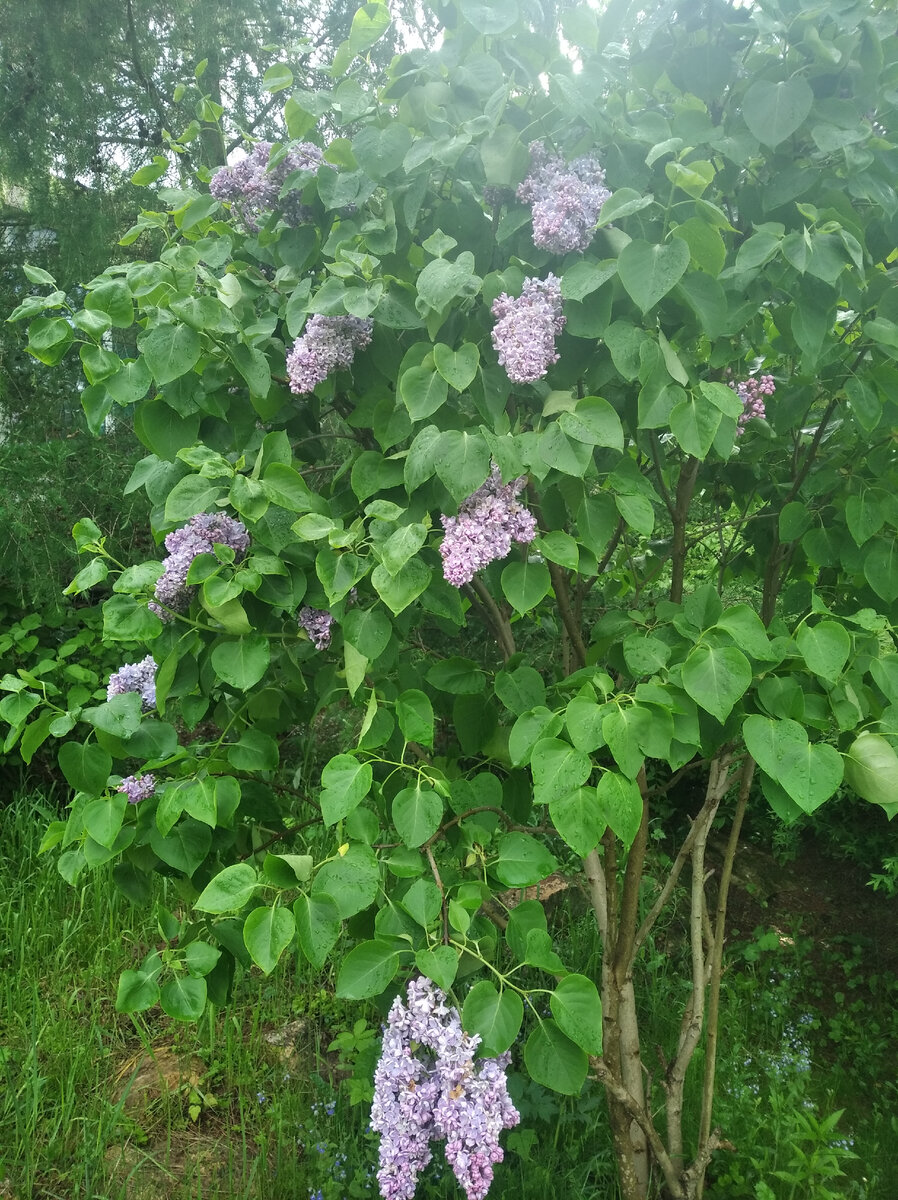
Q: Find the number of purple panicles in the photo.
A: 11